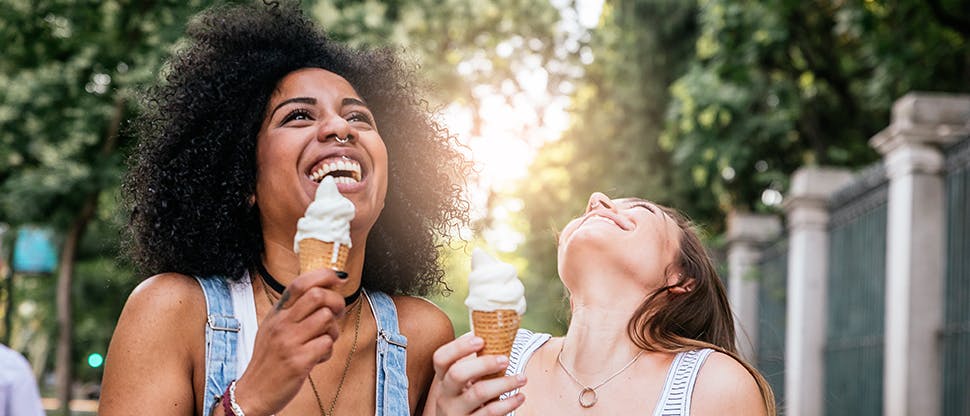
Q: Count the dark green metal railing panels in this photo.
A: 3